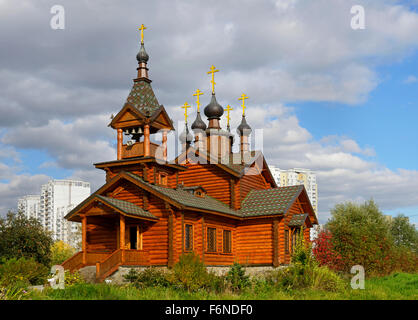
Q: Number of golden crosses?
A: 6